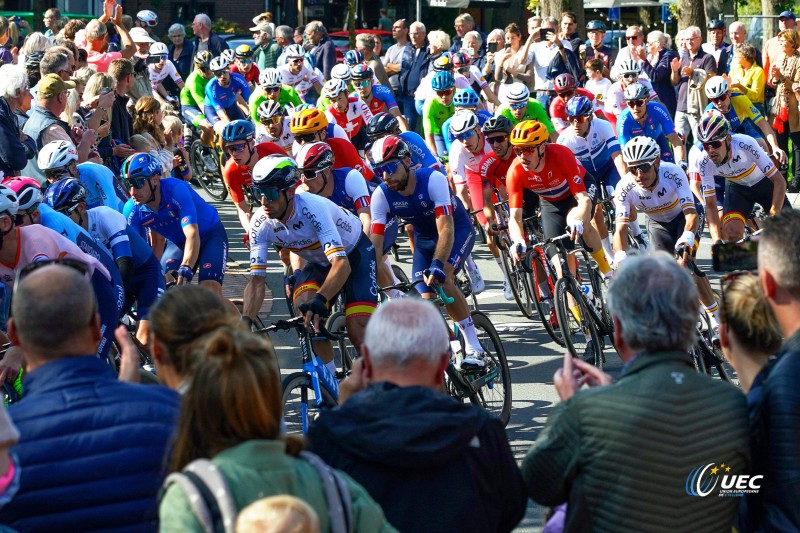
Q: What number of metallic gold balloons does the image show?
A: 0